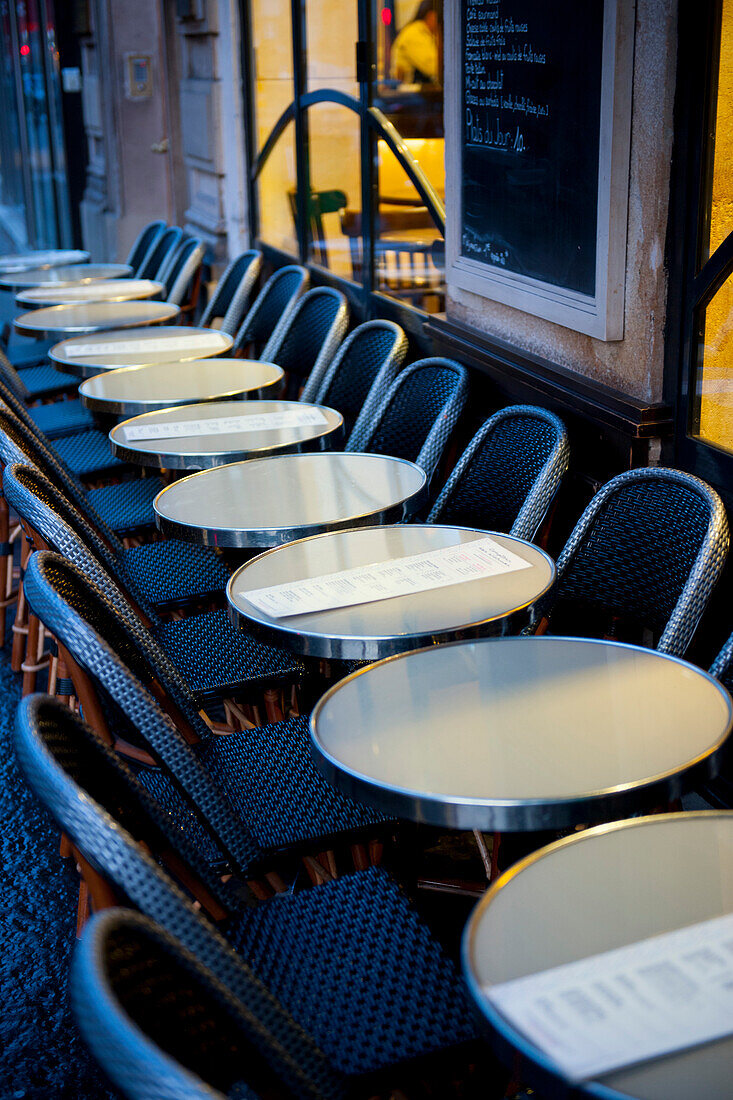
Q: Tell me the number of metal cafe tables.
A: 11